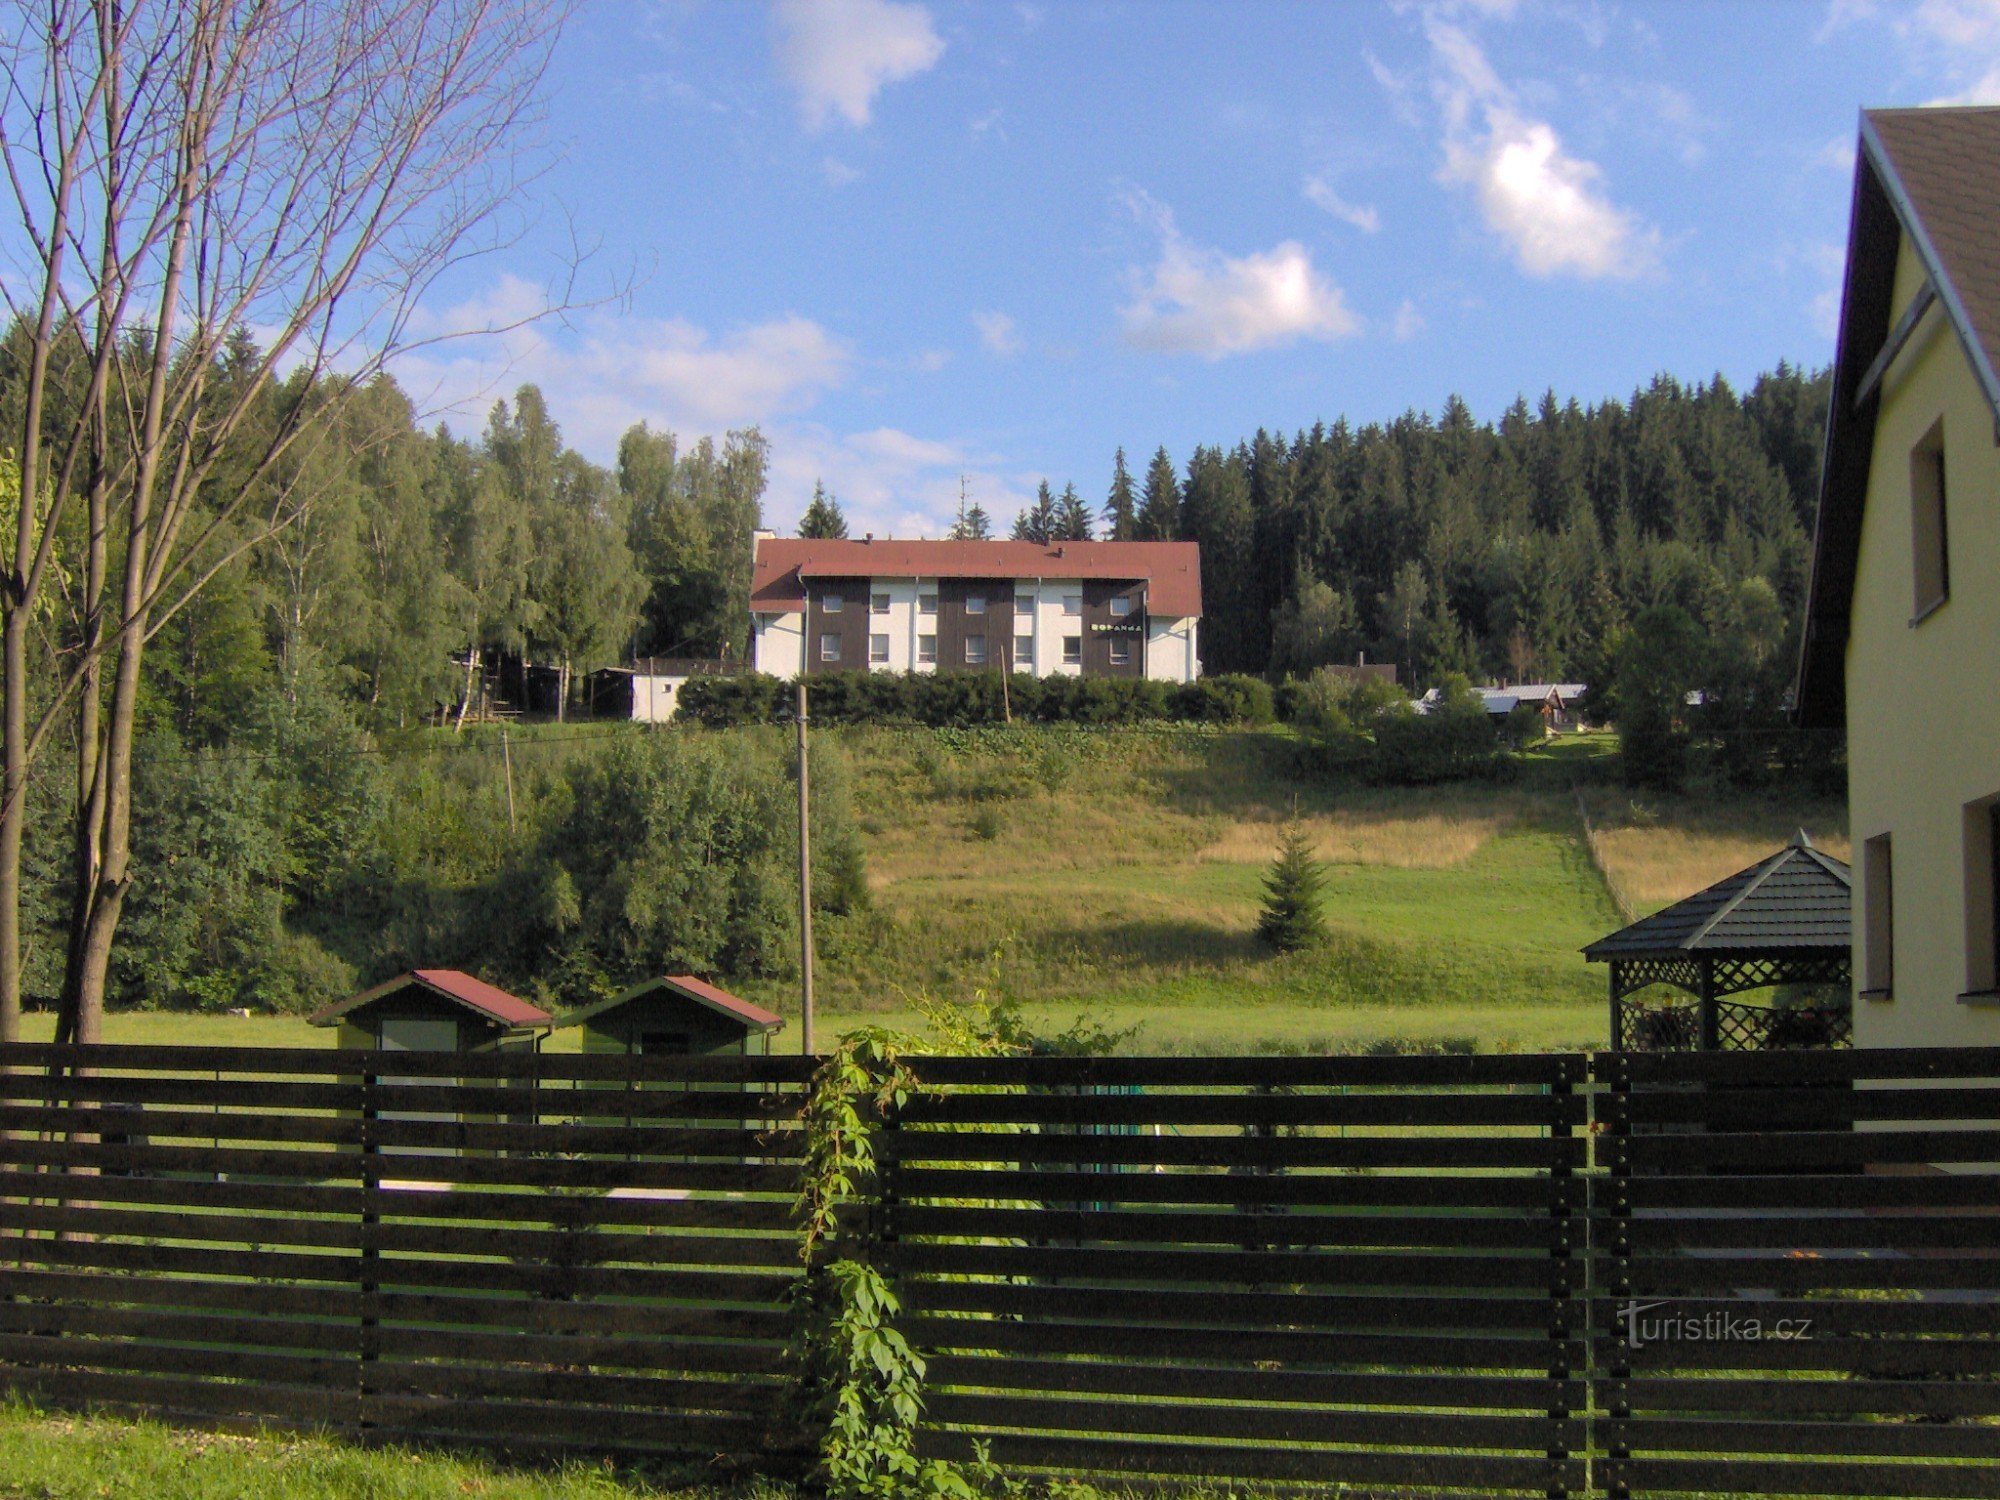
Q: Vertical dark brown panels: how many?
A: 3